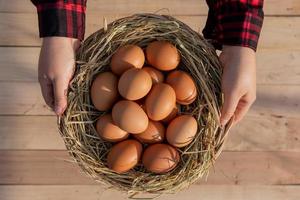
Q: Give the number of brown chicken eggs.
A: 14